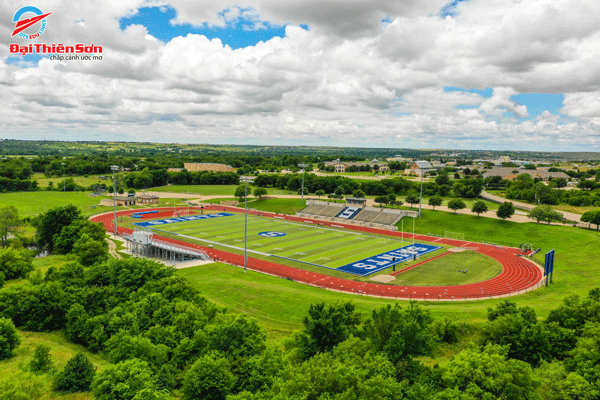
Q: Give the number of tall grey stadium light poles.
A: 4